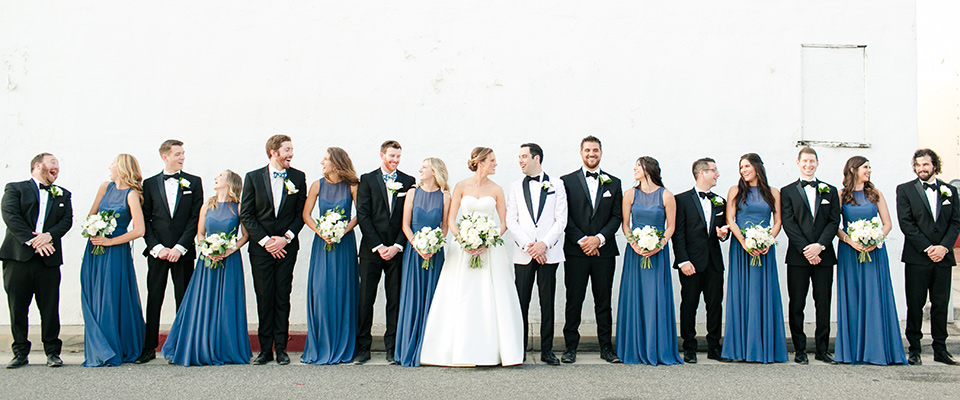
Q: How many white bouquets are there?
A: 8